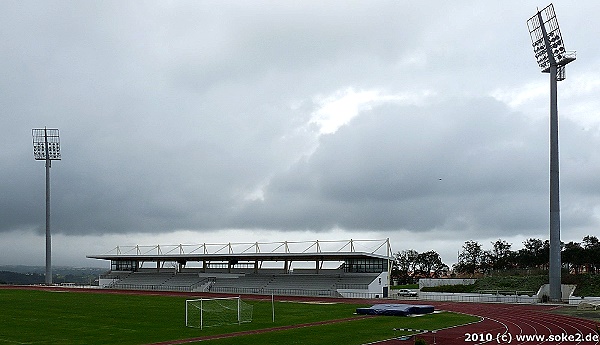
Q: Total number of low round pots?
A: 0